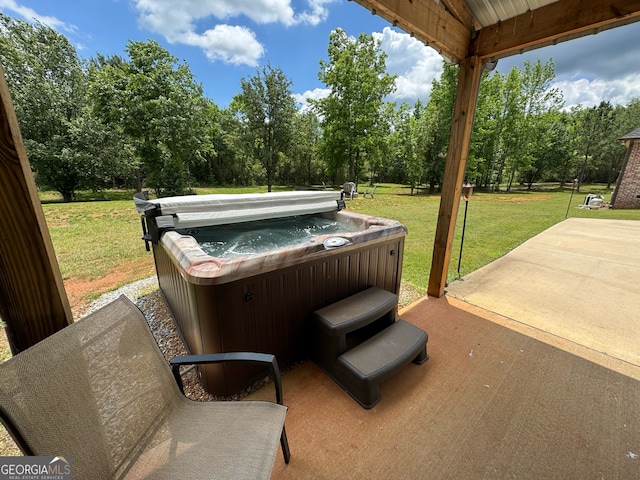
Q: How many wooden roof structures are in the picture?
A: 1